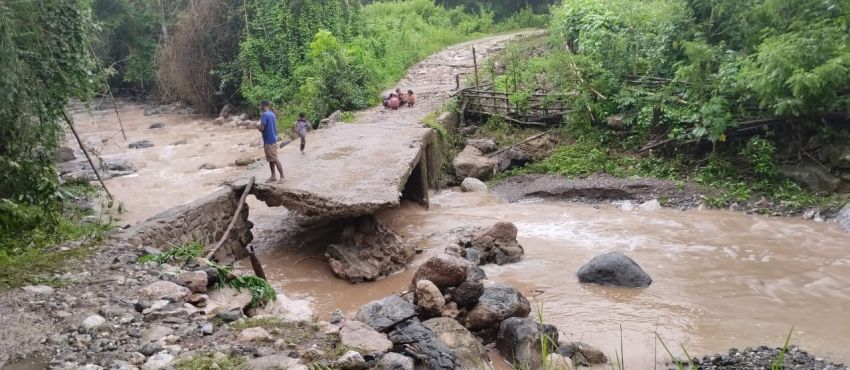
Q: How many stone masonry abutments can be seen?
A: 1